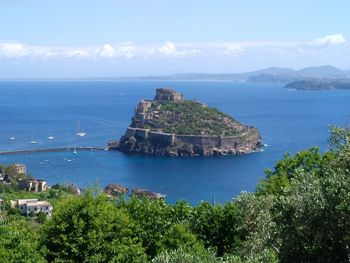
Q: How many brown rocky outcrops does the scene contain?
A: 2